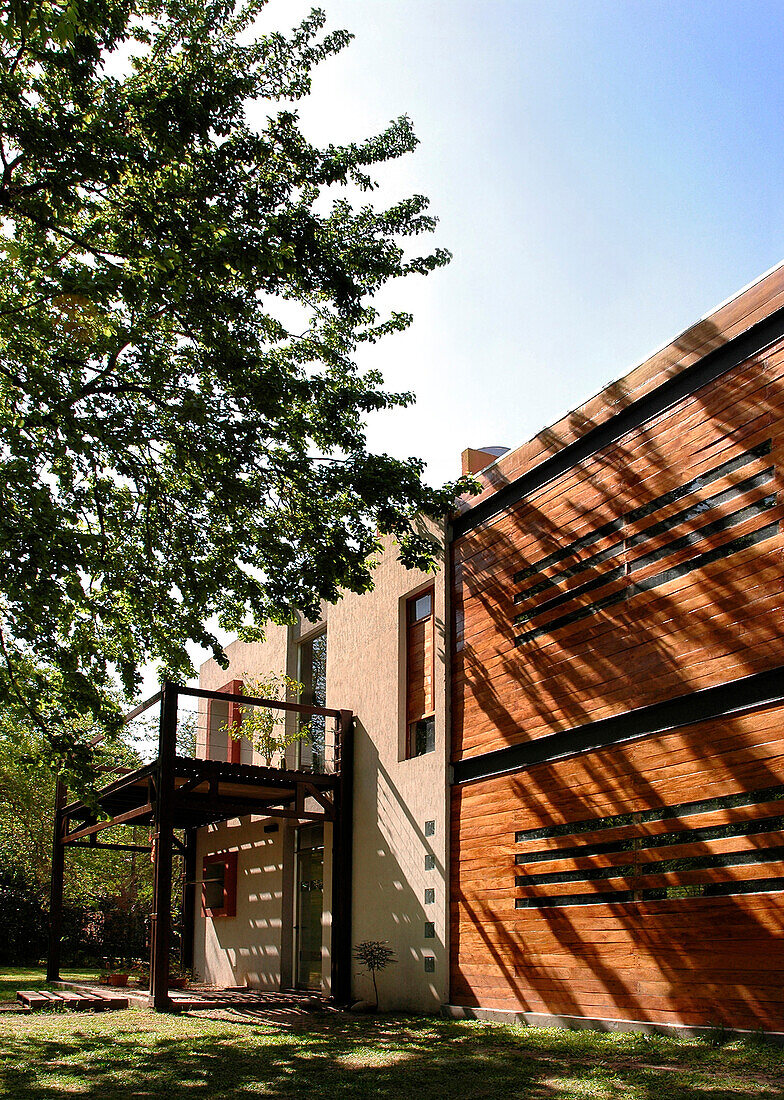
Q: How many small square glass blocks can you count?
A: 5